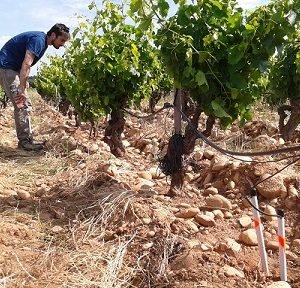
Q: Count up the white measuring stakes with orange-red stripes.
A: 2